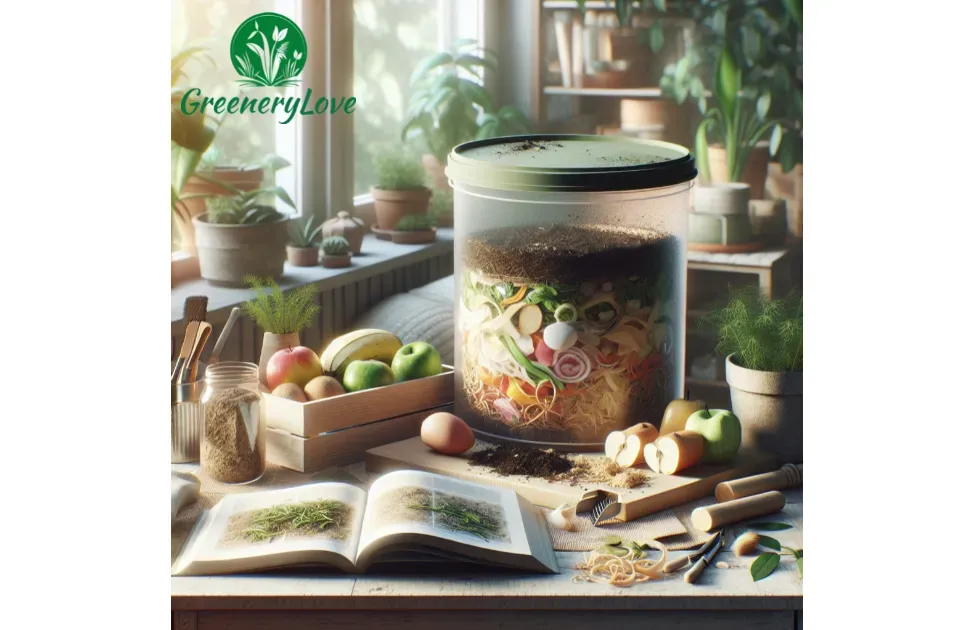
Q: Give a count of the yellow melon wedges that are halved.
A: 0